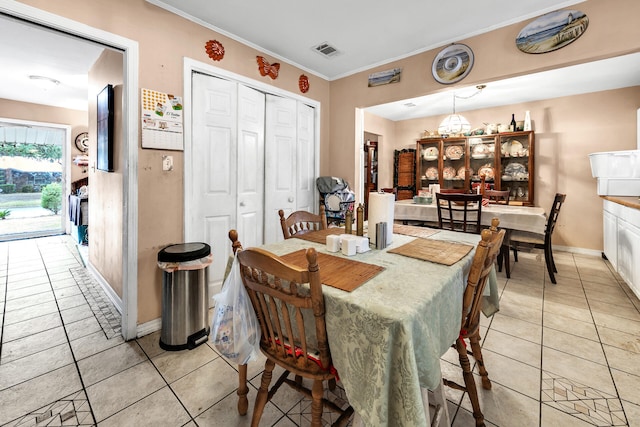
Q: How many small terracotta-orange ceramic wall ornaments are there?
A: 3